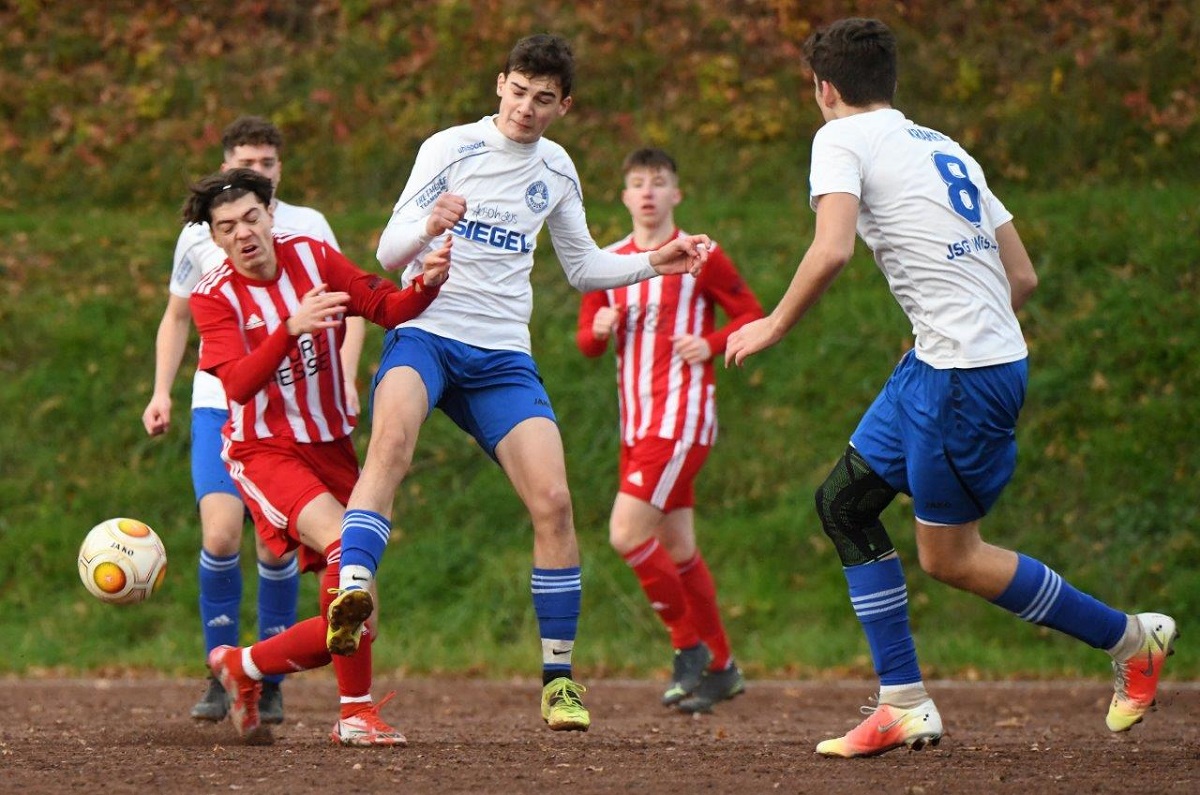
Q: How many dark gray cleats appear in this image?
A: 4